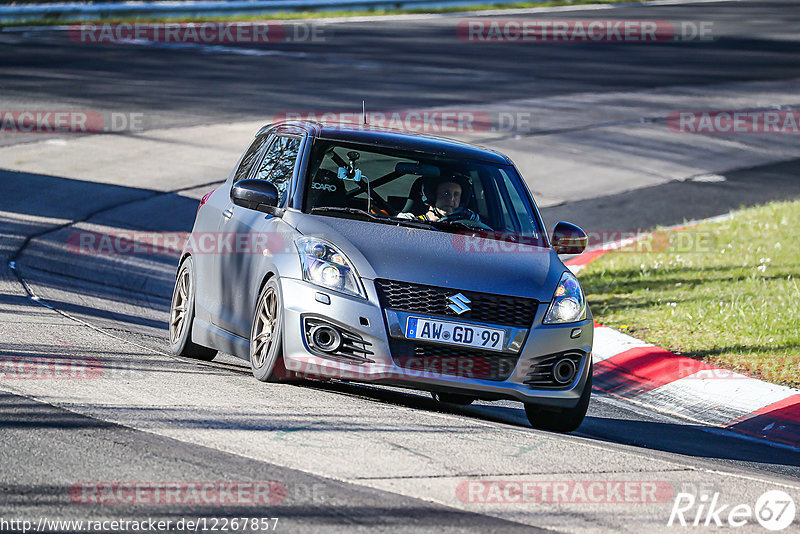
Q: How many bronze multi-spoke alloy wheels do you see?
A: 2